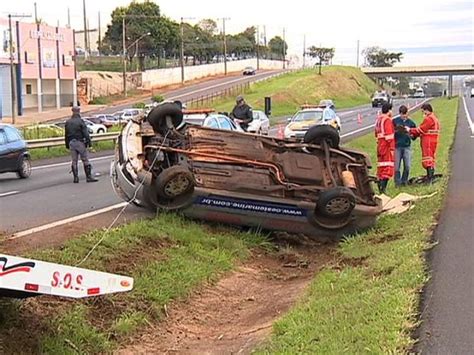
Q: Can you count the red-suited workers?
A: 2